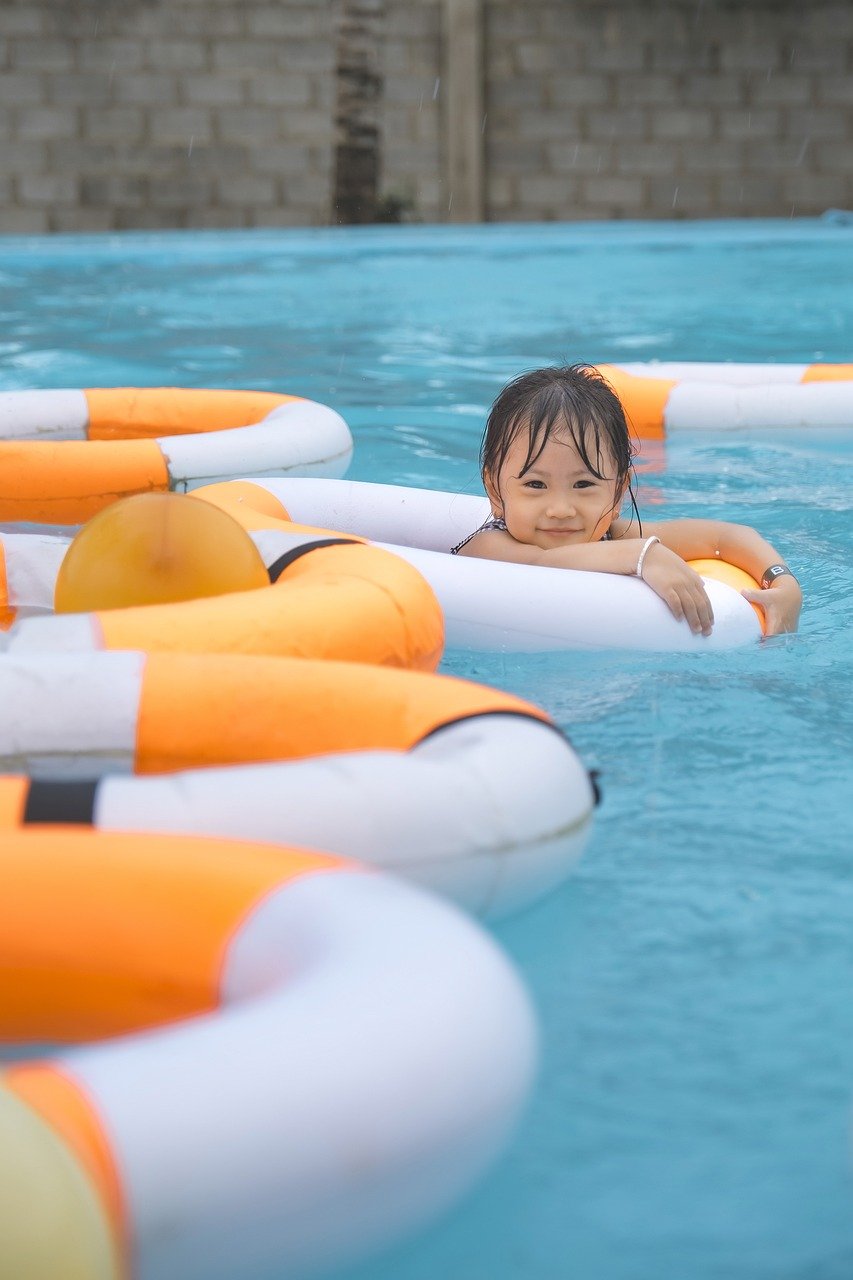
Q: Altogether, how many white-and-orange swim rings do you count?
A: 6